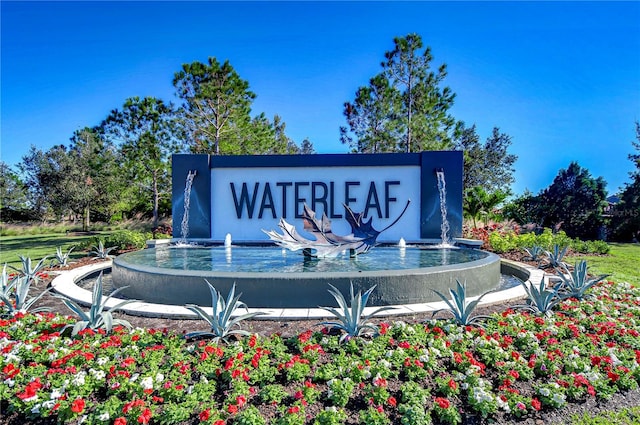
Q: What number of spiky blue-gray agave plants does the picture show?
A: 13